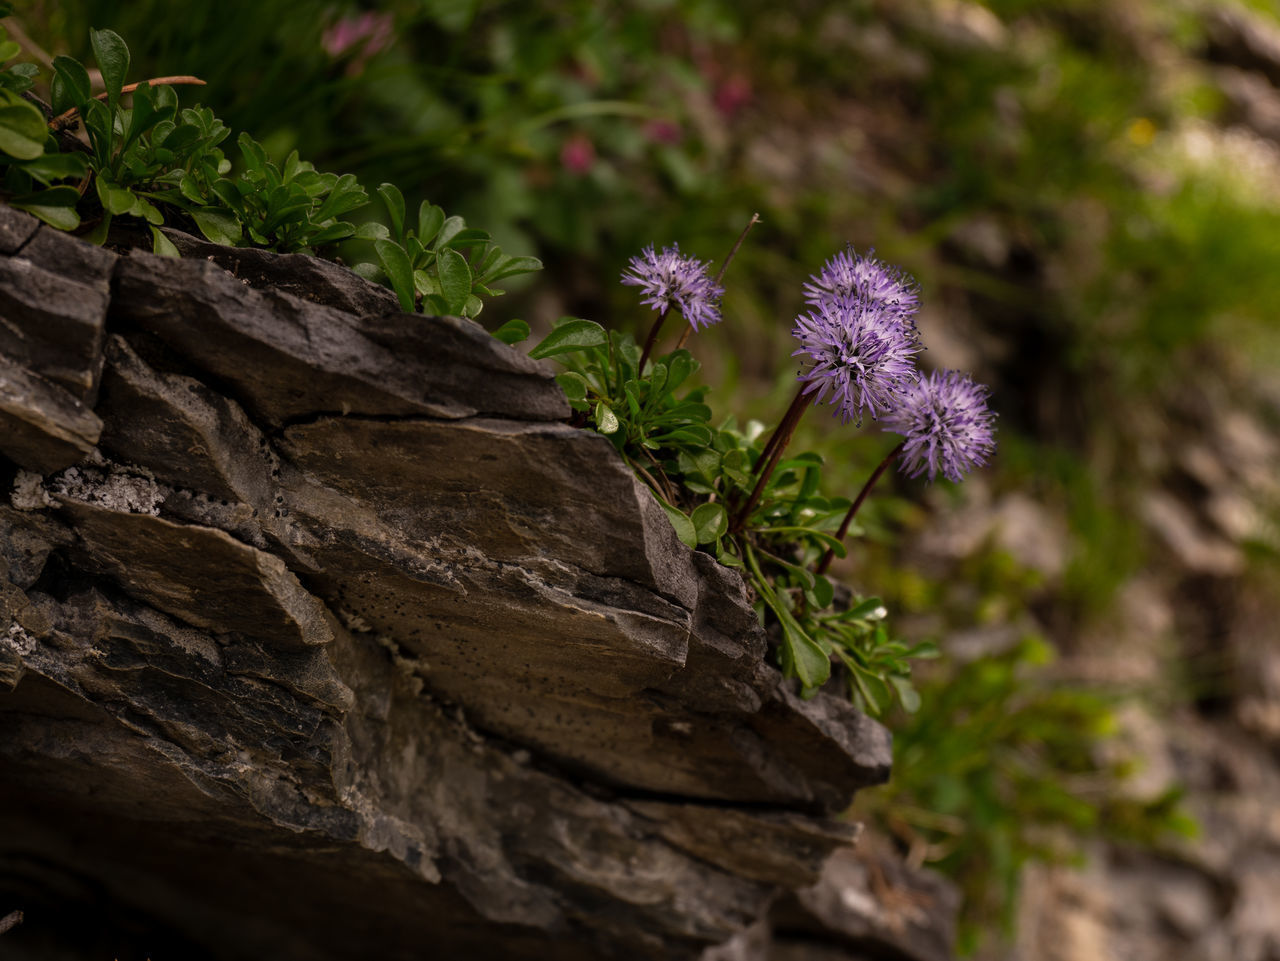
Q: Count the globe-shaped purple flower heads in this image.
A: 4